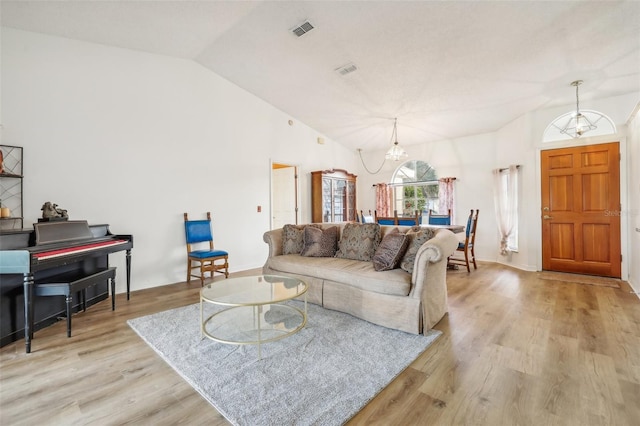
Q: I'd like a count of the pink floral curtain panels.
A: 2